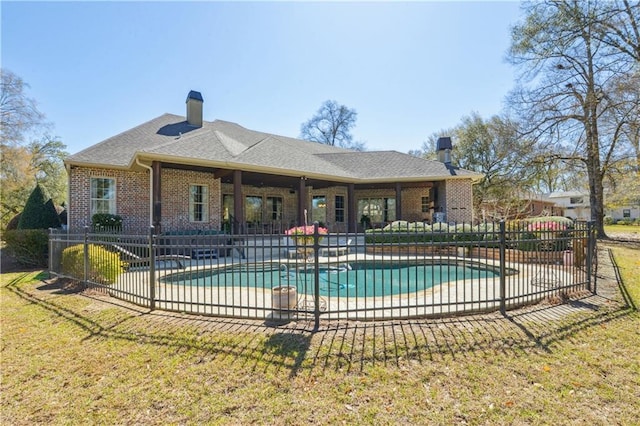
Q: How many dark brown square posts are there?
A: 5